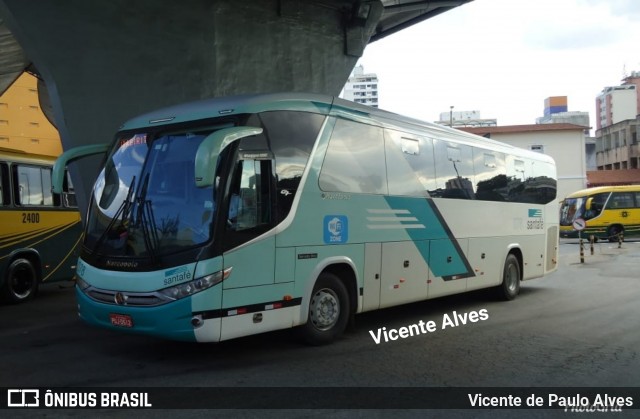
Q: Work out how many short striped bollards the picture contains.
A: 3